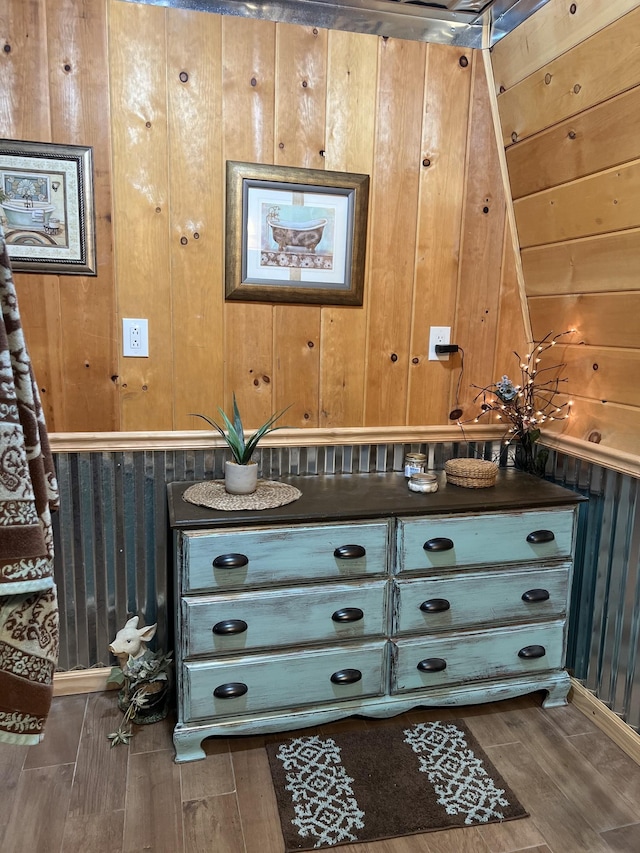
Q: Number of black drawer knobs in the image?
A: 12